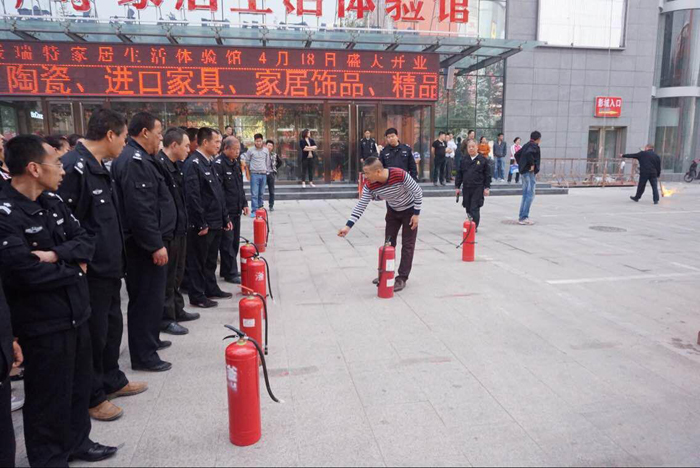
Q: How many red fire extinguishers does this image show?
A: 8